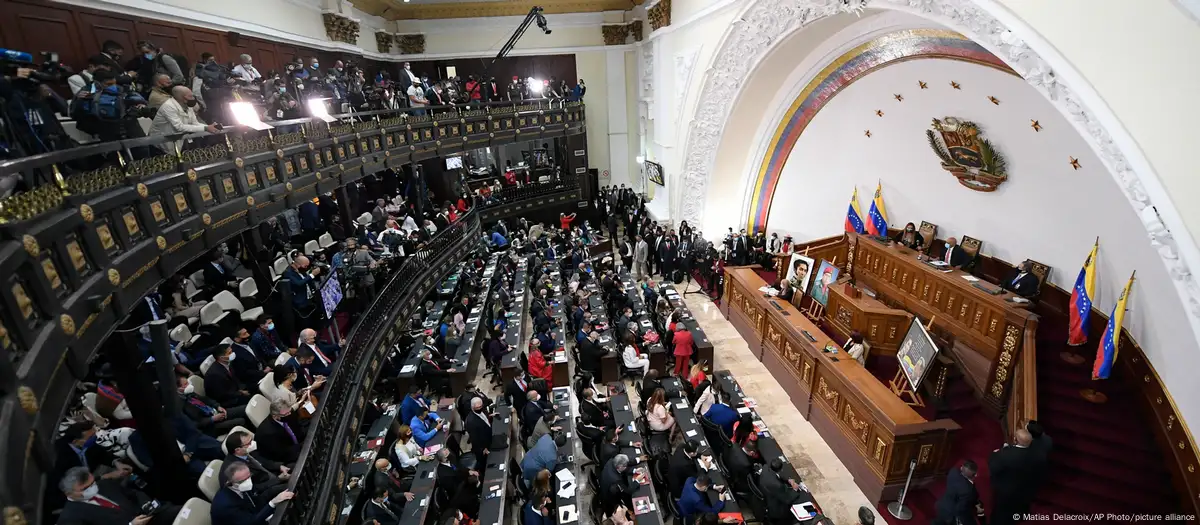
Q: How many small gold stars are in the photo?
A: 8